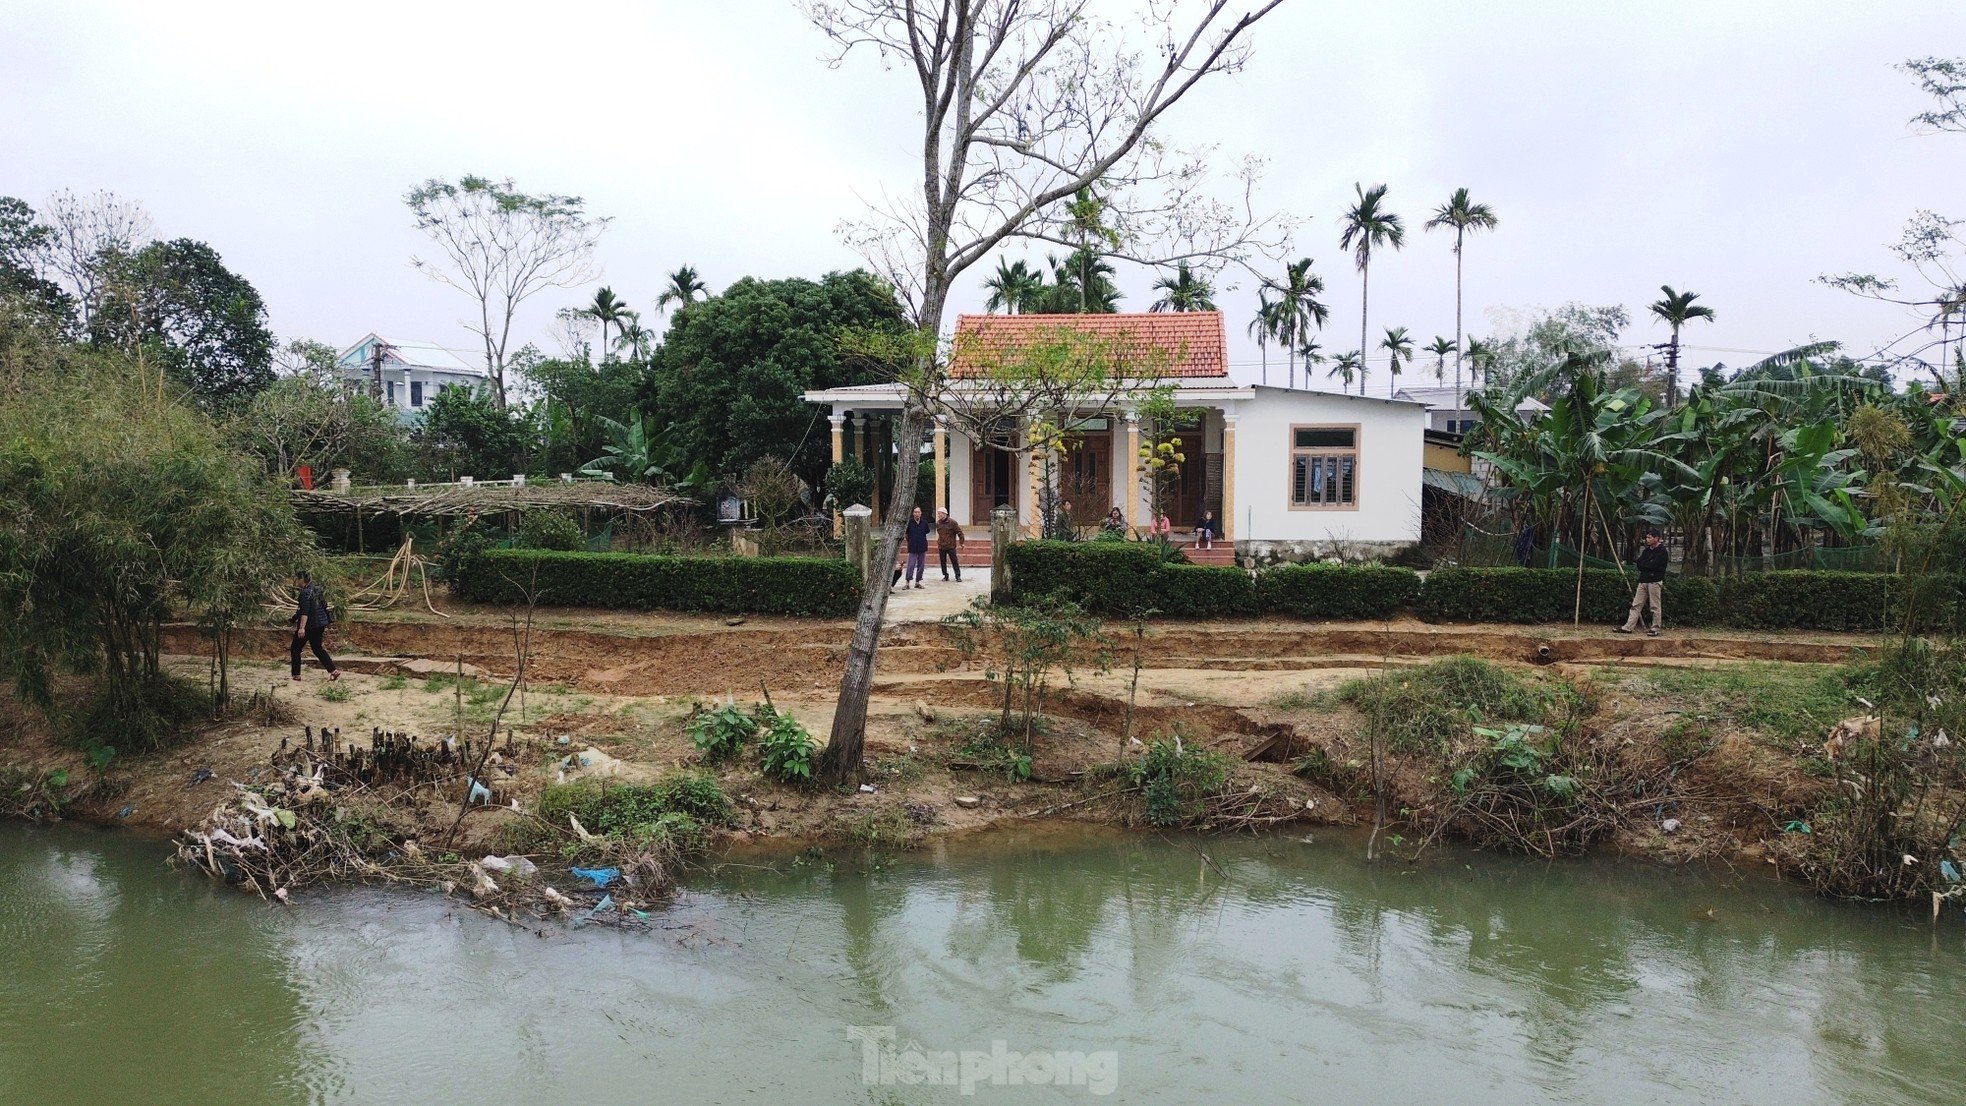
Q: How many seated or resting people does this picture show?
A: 4